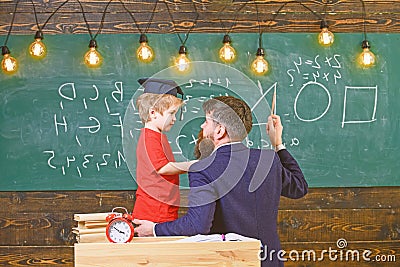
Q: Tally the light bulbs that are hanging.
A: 9